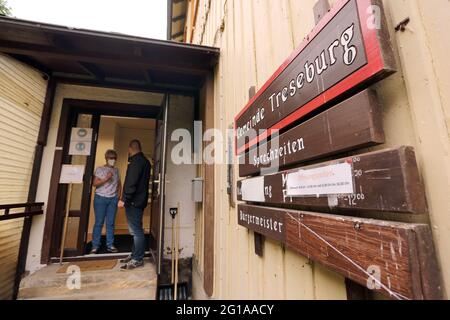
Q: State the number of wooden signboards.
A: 4